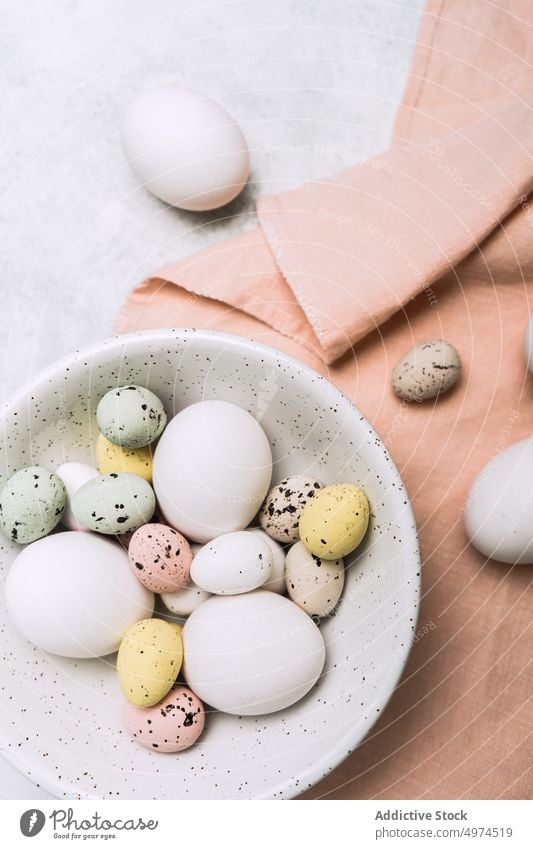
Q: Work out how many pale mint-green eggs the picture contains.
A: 3